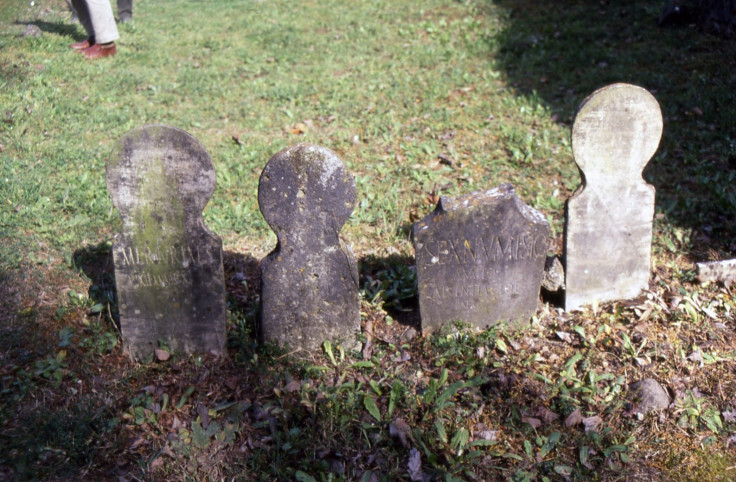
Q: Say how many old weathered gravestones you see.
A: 4